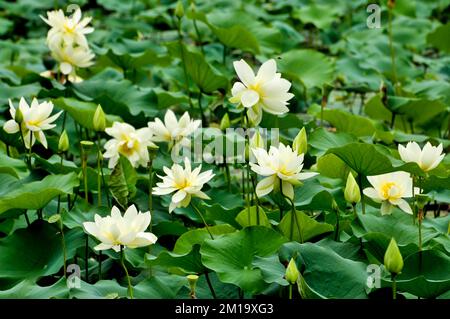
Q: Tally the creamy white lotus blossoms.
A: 11